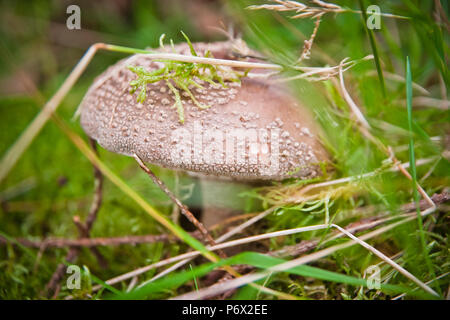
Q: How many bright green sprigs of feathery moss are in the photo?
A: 1